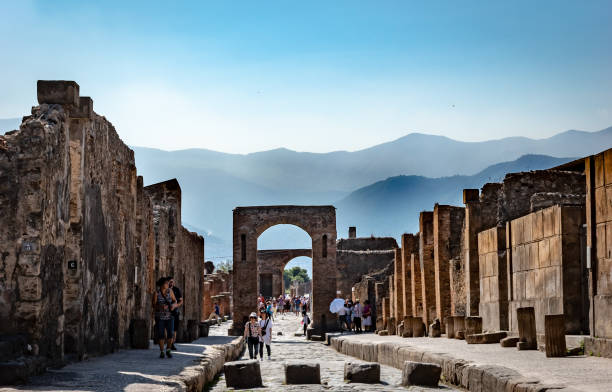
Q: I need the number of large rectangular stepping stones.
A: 4